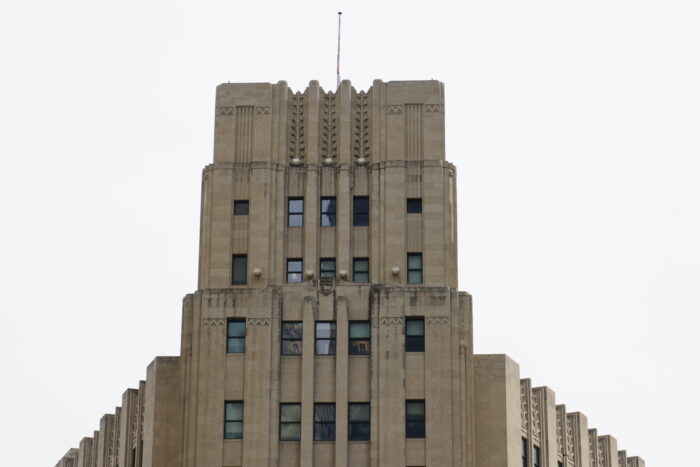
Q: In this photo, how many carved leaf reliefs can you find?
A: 3